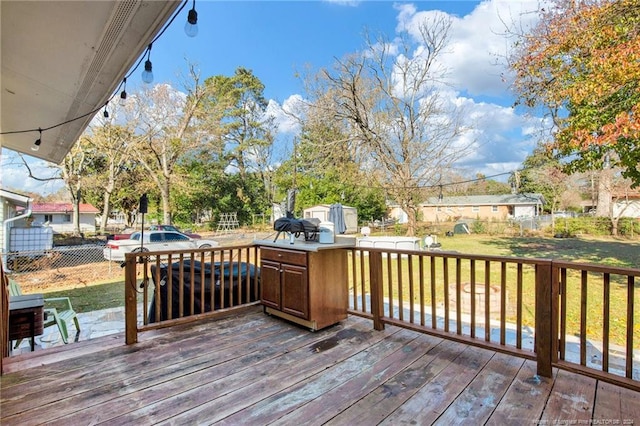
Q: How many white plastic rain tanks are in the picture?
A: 1